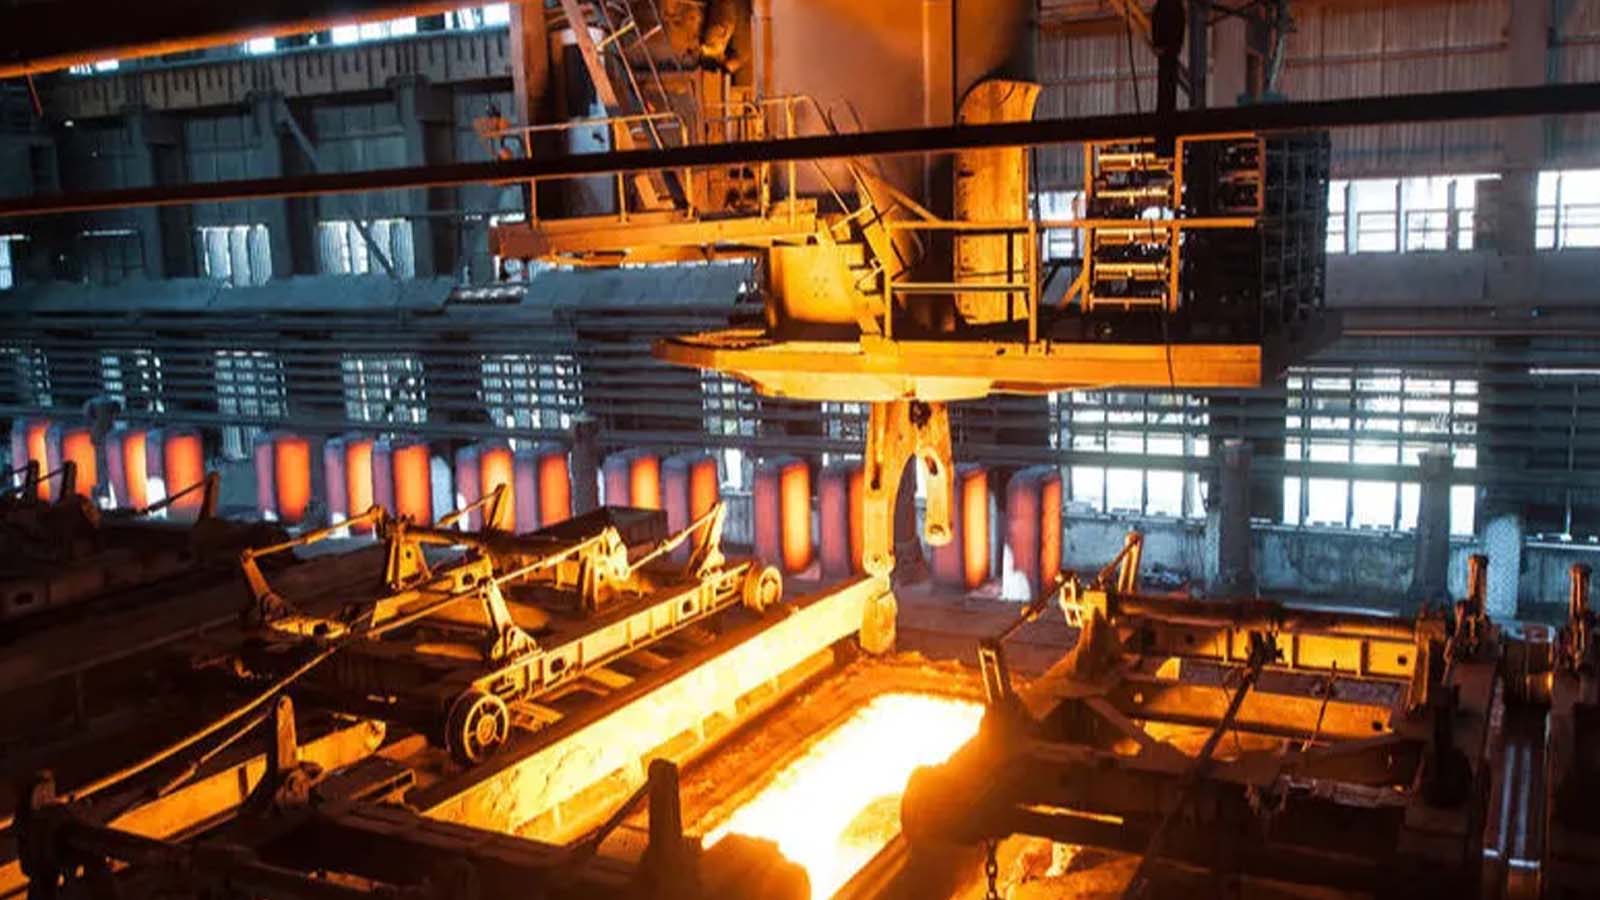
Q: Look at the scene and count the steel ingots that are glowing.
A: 15